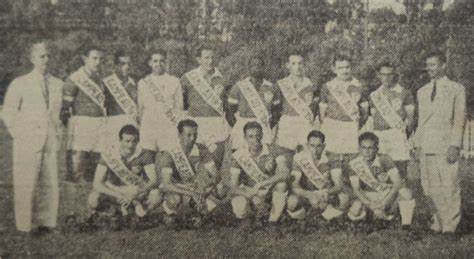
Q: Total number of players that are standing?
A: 8